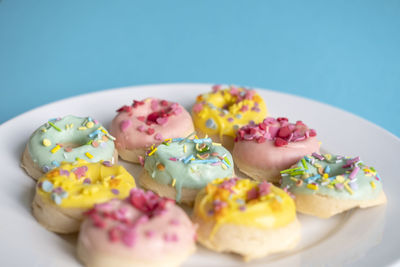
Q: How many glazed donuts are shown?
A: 9